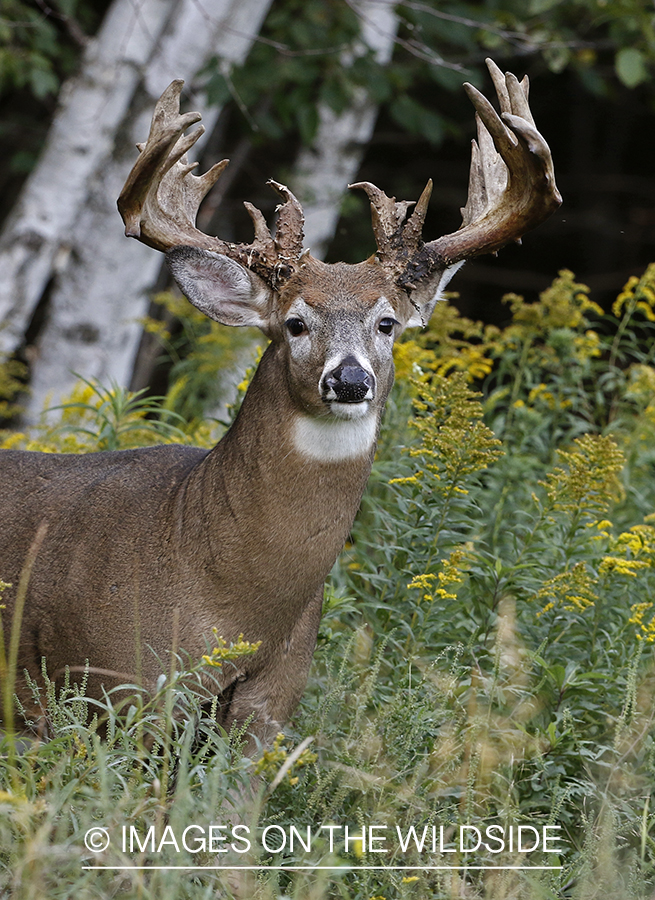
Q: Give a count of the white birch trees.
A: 3